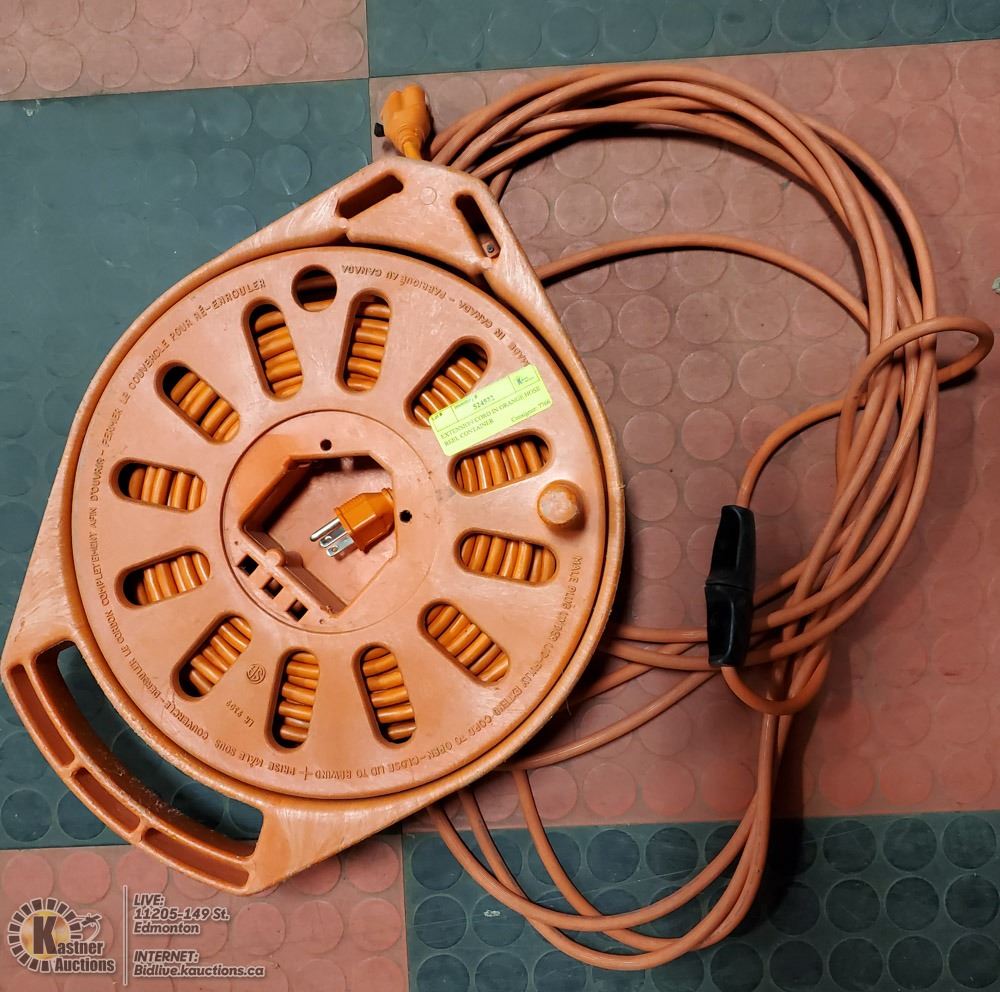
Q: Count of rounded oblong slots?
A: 12